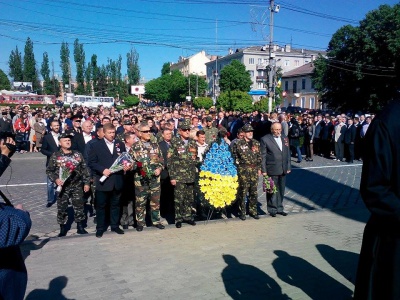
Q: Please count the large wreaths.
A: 1